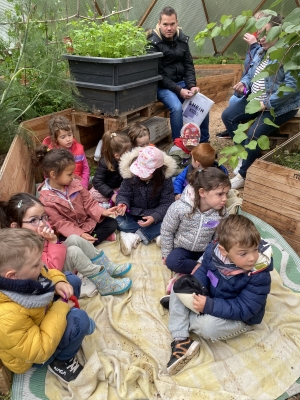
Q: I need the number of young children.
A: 11